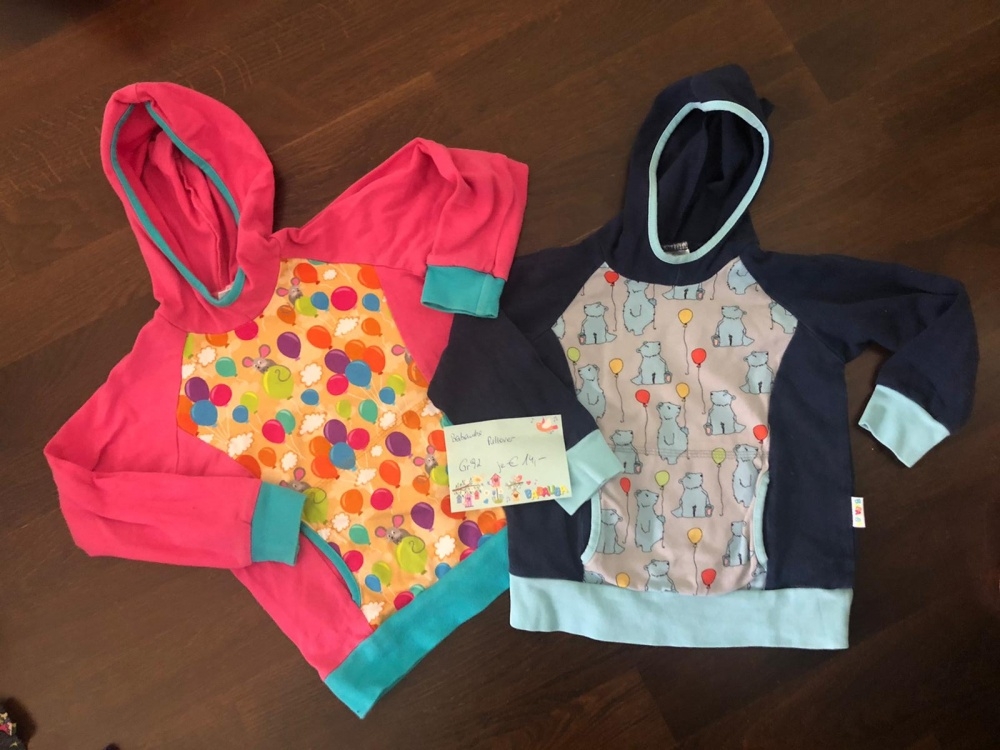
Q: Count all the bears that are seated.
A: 11